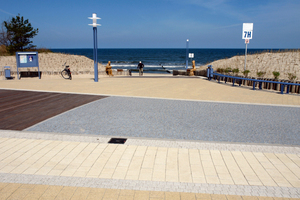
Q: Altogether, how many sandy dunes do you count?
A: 2